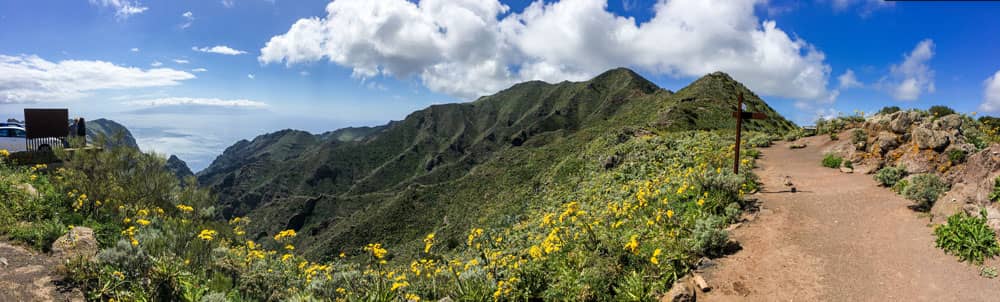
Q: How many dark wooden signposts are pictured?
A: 1